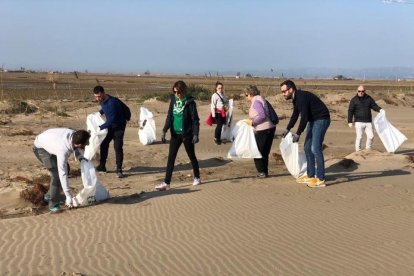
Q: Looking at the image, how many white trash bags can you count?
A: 7